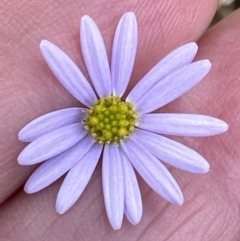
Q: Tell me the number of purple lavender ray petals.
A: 14